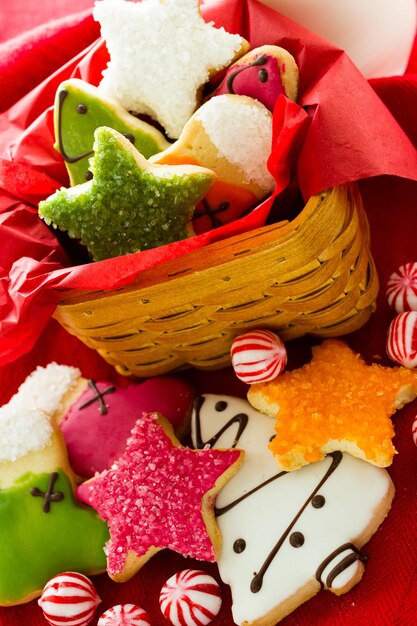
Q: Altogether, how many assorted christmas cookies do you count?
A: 10